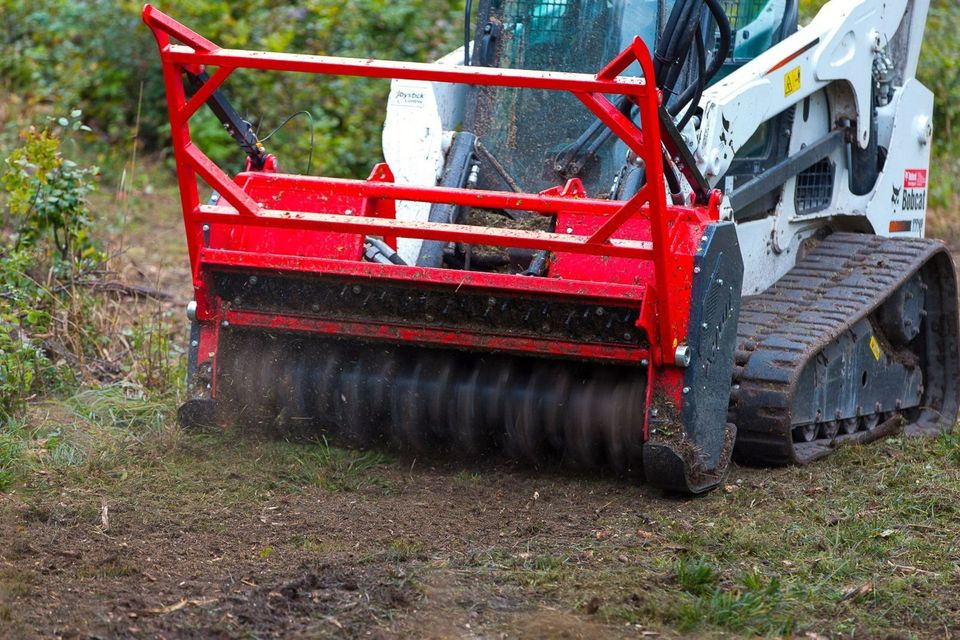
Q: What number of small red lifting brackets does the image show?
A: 2